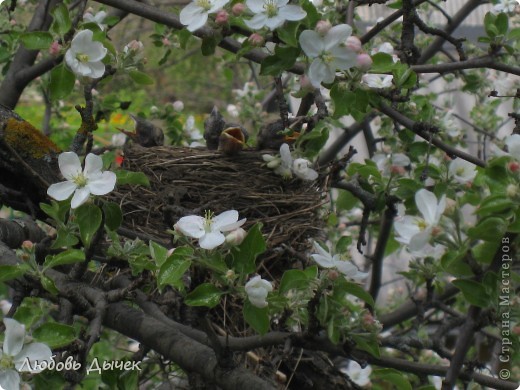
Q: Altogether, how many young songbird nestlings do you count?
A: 4